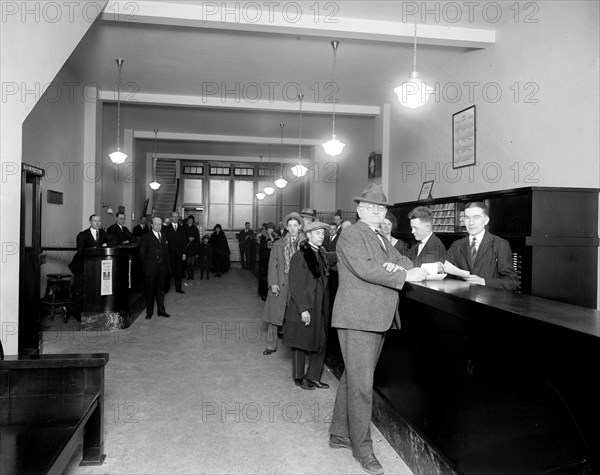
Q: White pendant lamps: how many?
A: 8